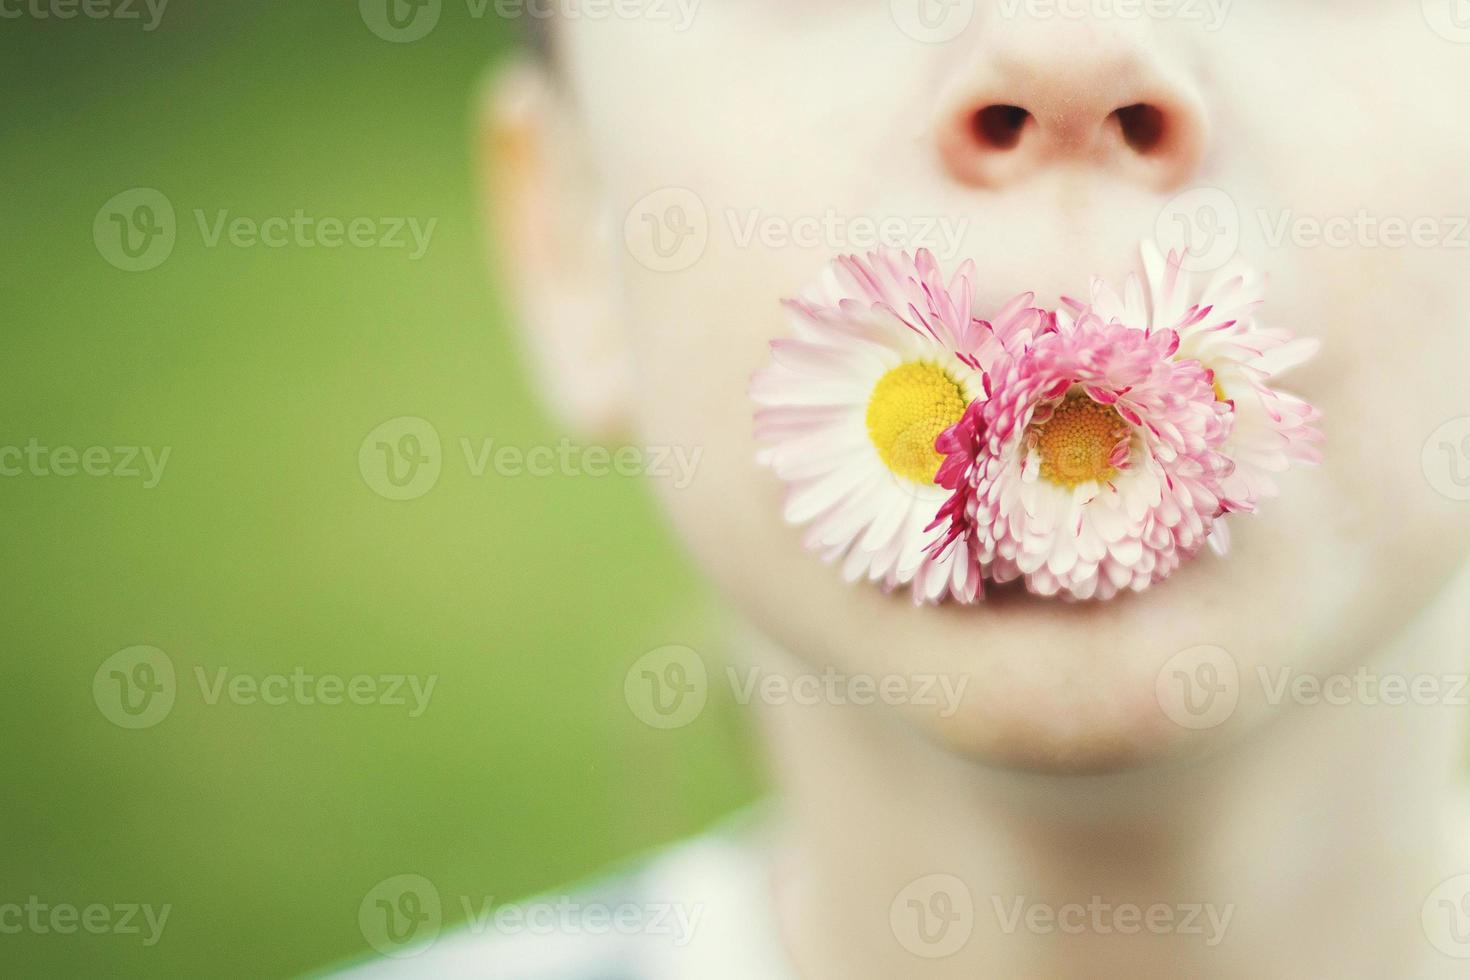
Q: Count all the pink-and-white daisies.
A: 3